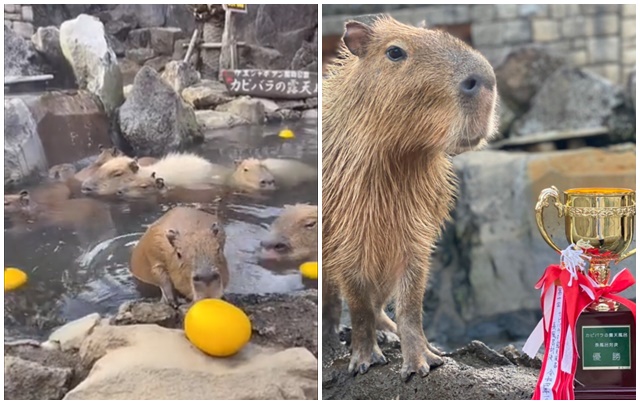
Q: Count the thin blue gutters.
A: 0